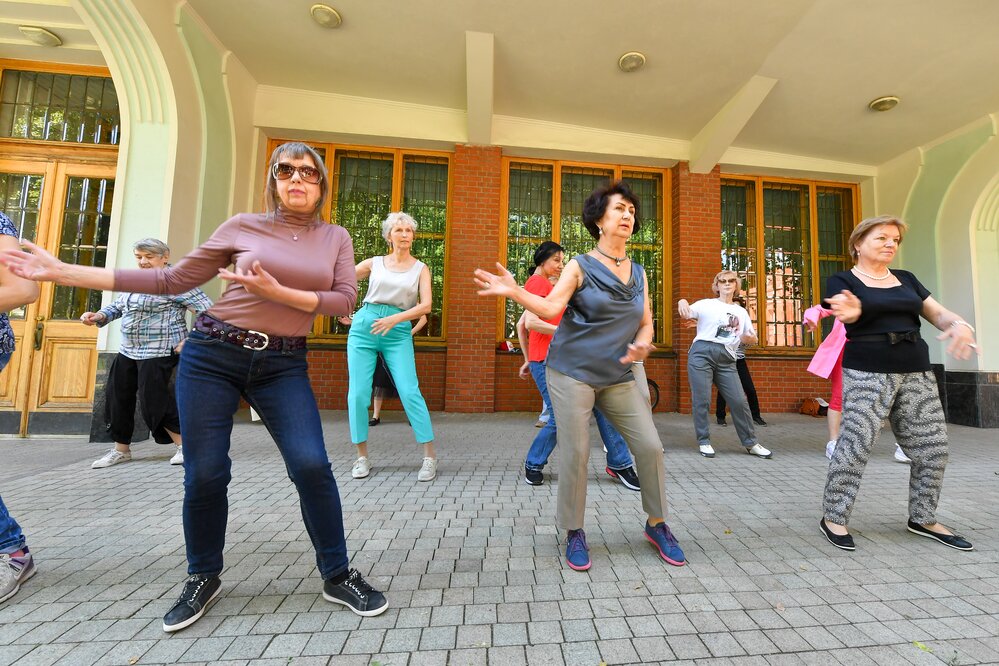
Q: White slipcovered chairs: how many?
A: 0